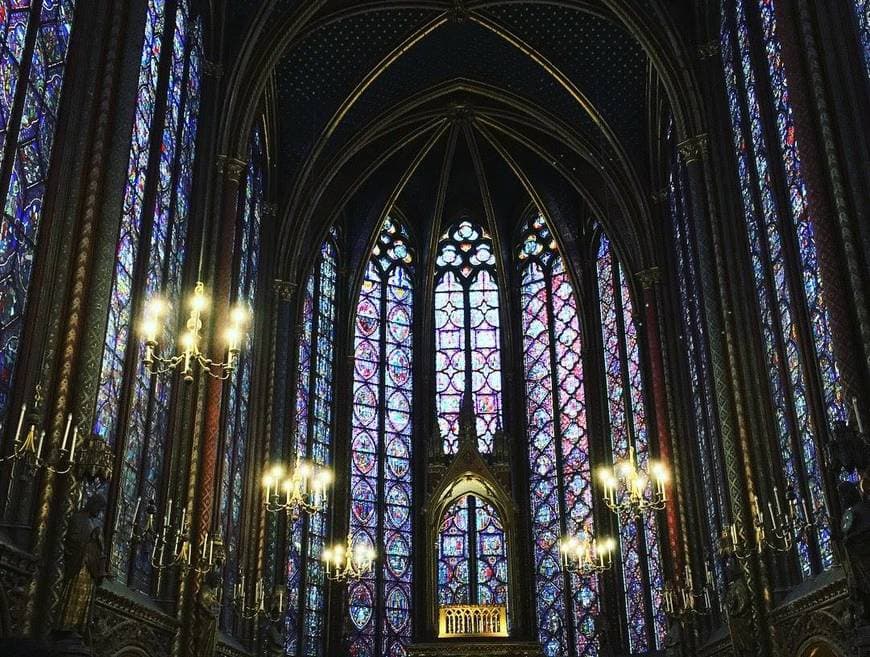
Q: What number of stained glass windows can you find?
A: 11